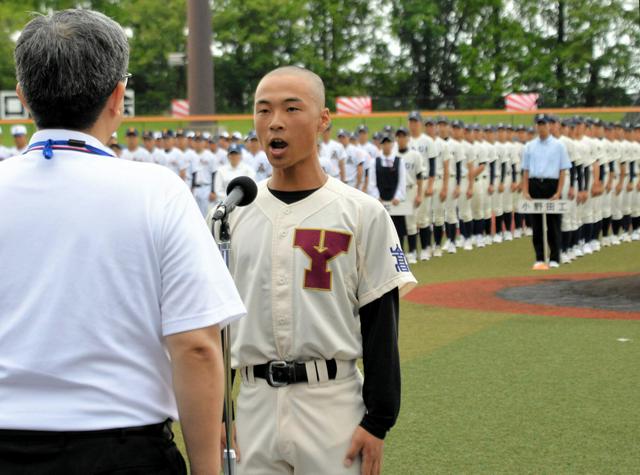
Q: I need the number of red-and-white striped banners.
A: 3